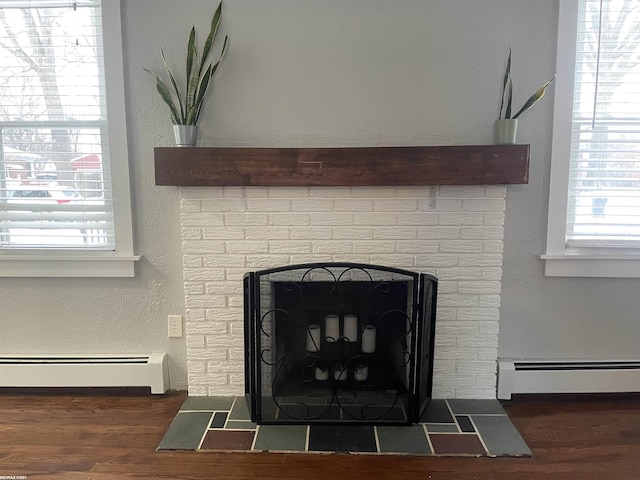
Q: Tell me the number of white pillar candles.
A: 7